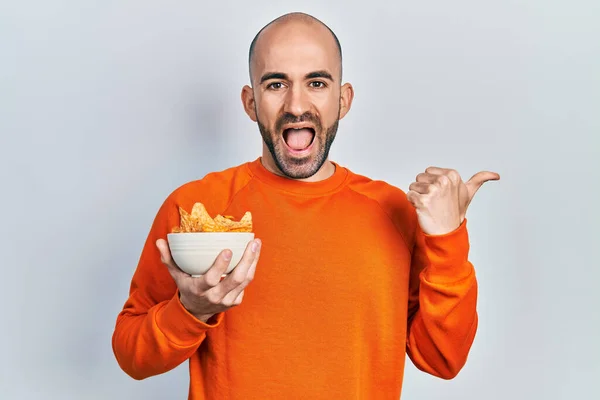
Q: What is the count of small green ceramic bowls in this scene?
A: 0